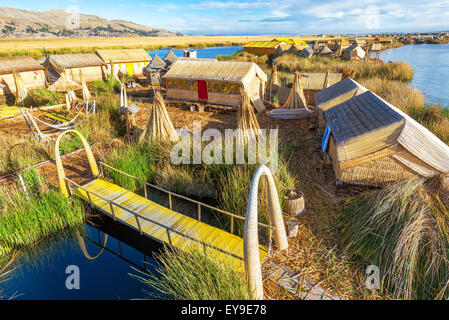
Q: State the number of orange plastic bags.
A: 0